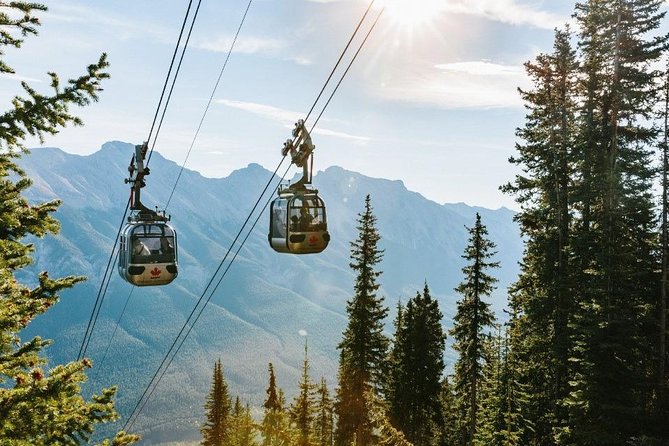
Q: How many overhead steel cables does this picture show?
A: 5